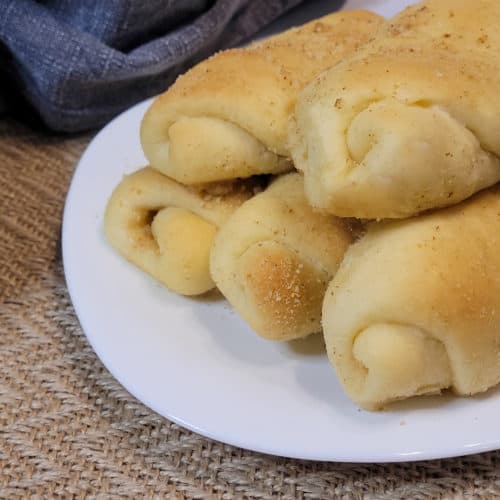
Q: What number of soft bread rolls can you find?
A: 5